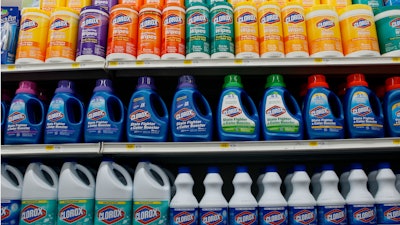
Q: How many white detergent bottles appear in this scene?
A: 13